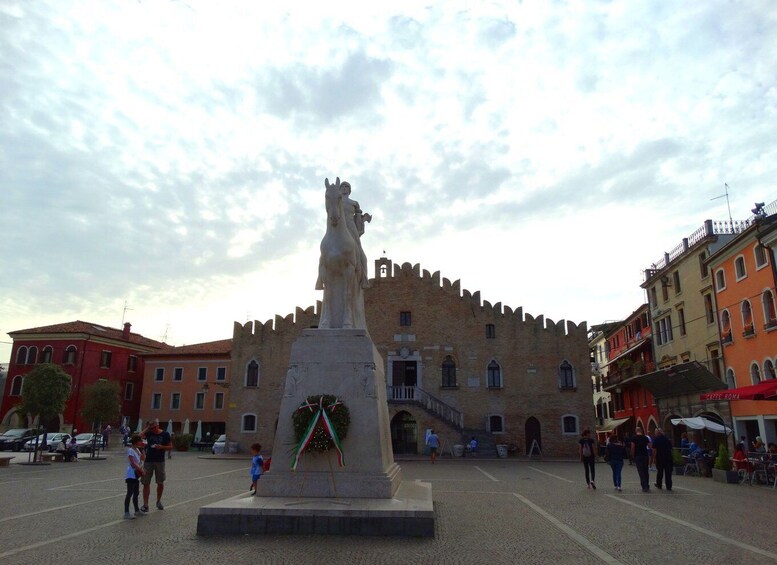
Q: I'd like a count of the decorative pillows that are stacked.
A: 0